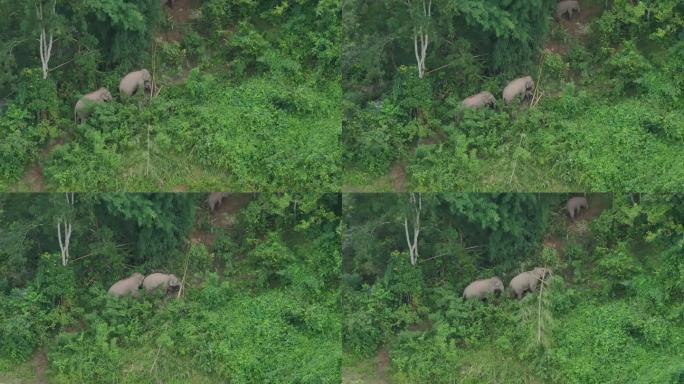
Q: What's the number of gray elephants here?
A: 11